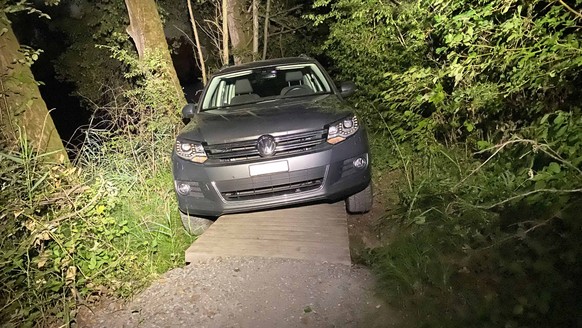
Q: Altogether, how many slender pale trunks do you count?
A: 4